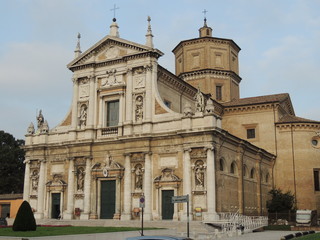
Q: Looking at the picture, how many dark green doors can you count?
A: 3